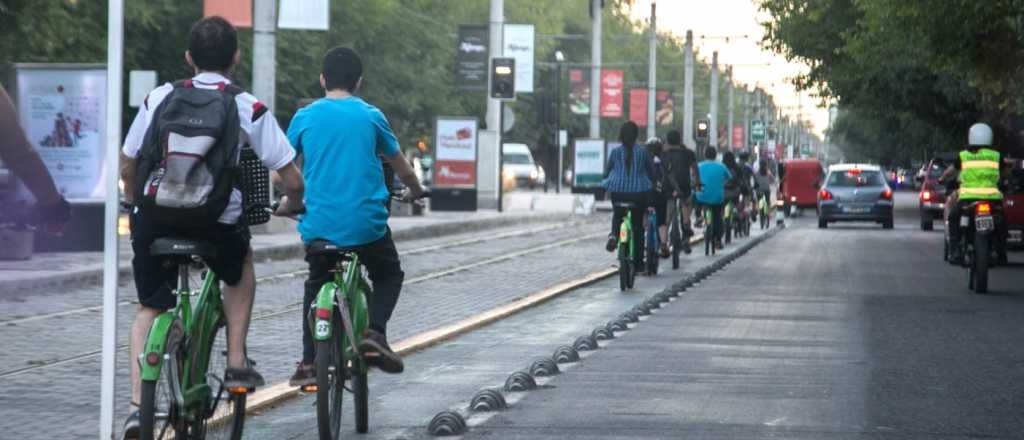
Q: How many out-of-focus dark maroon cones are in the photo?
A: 0